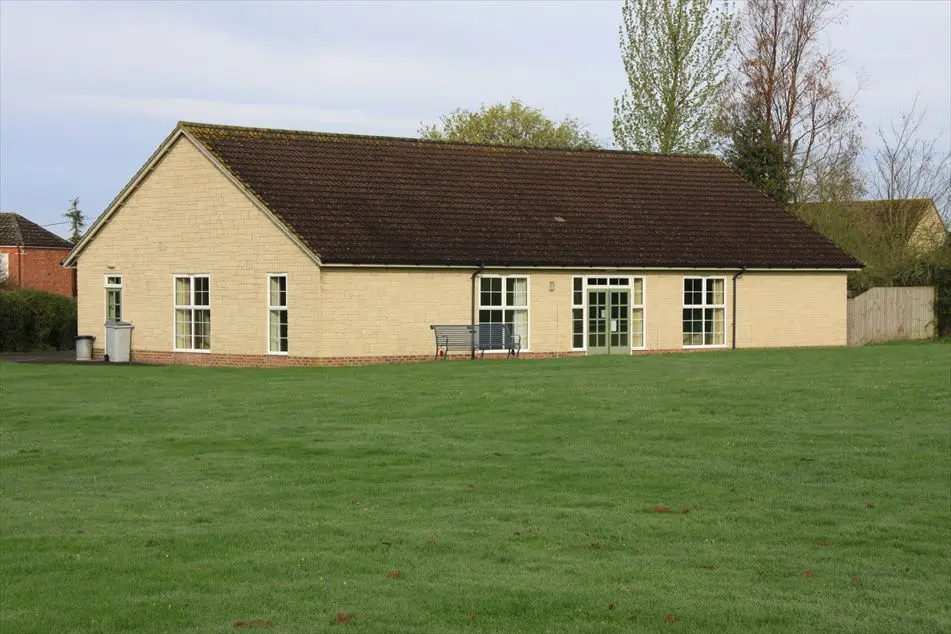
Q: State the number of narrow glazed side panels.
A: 2